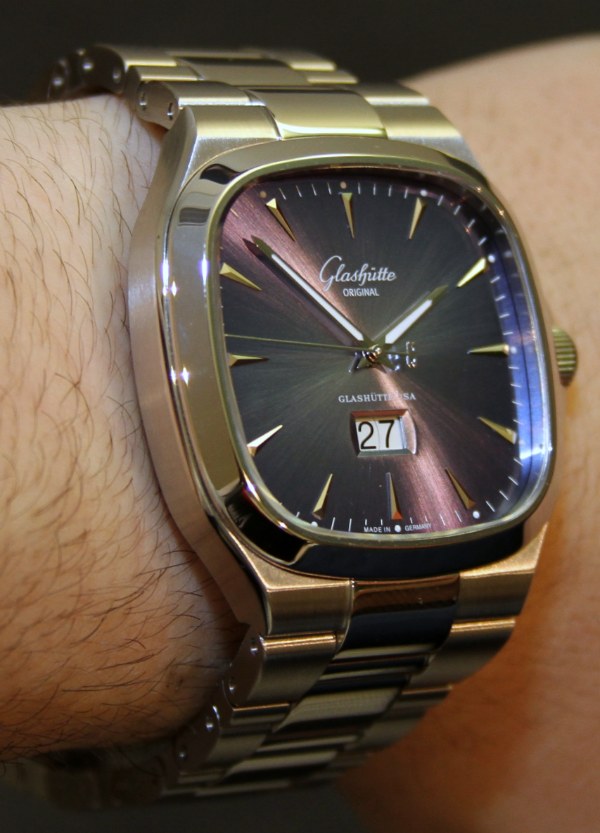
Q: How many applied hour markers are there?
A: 12